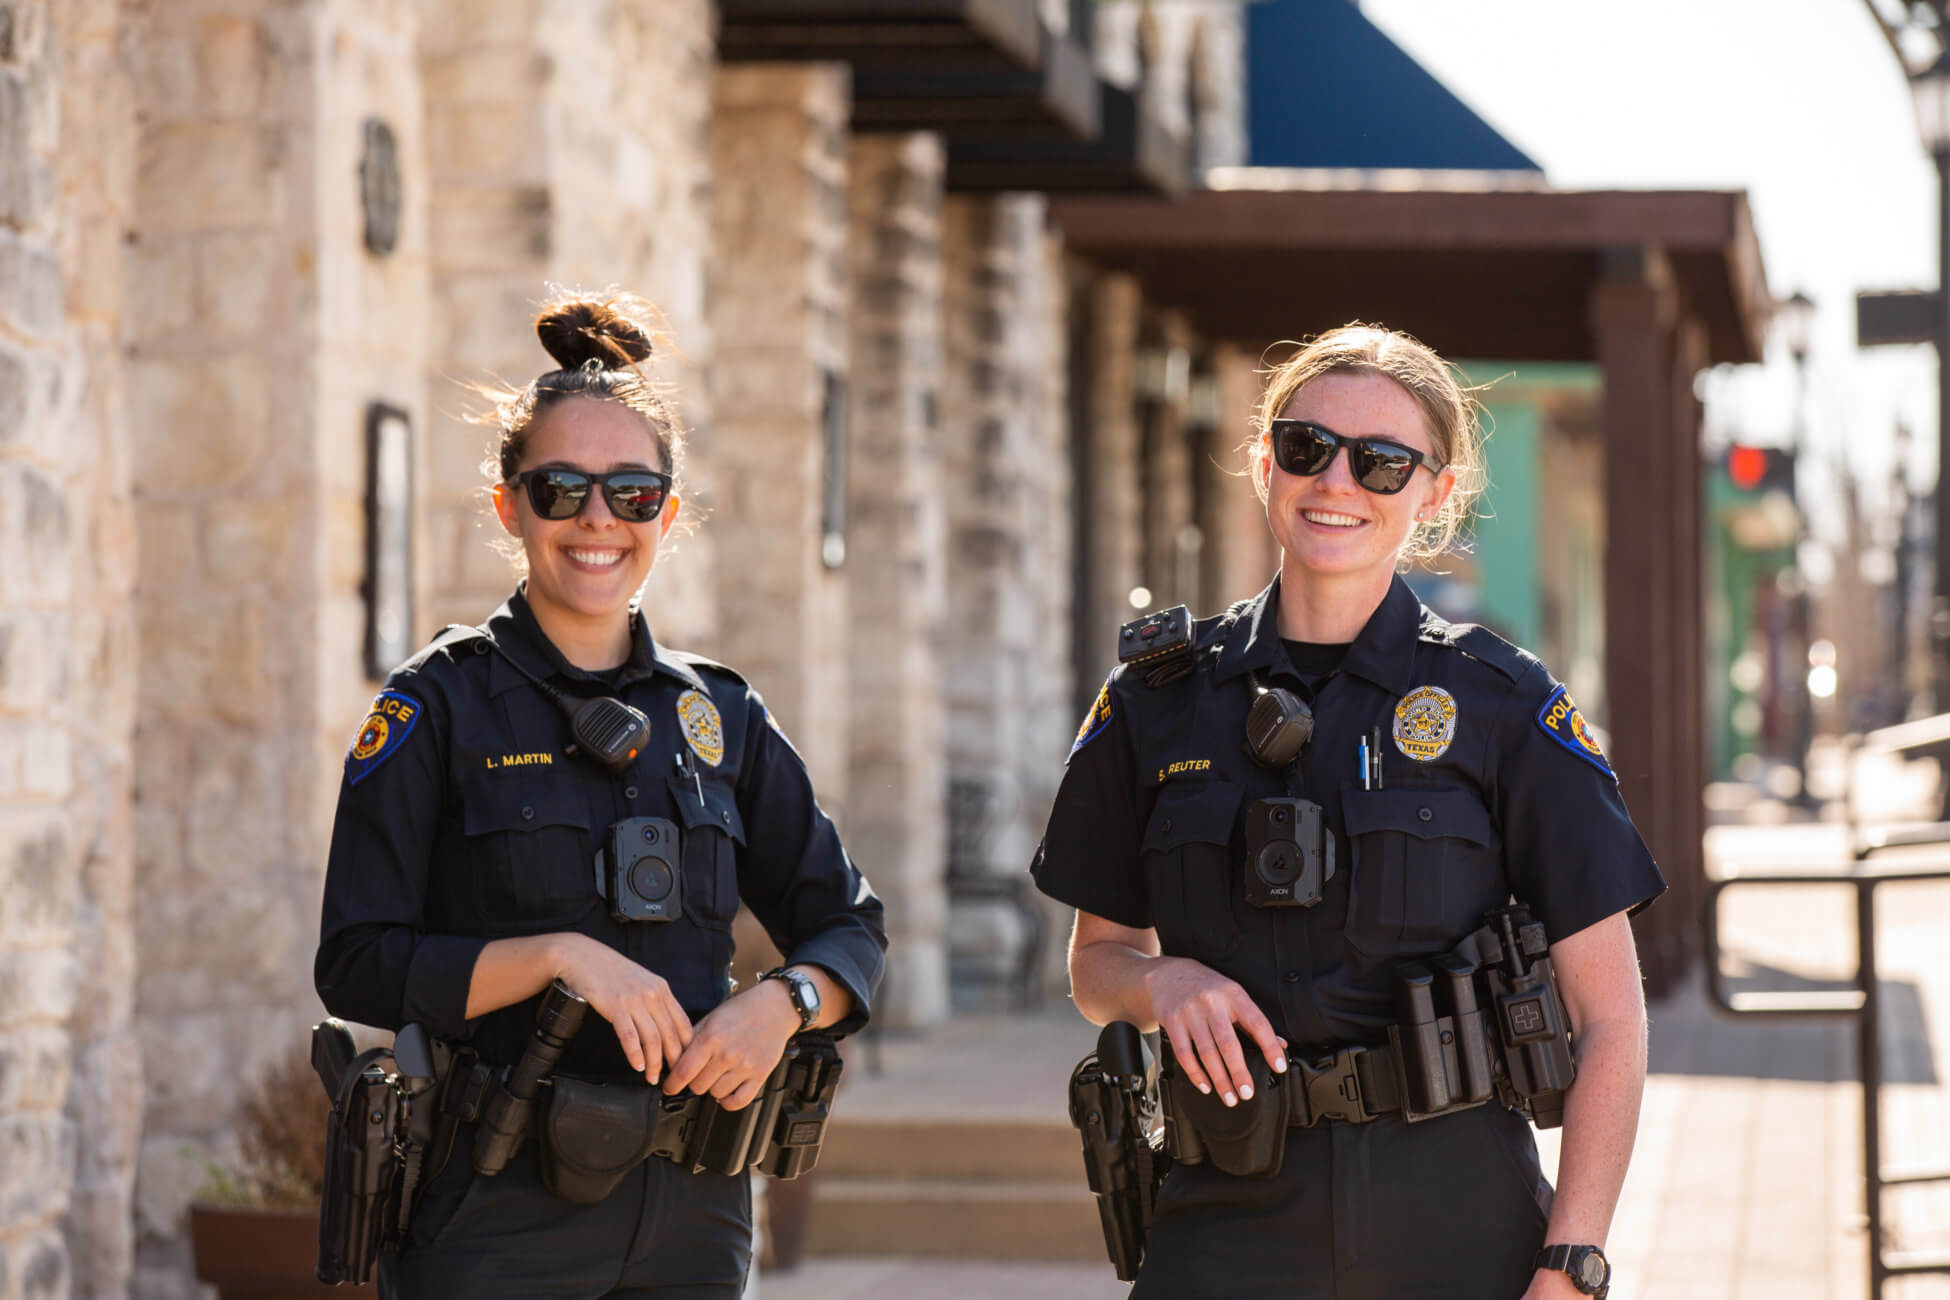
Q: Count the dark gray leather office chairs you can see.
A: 0